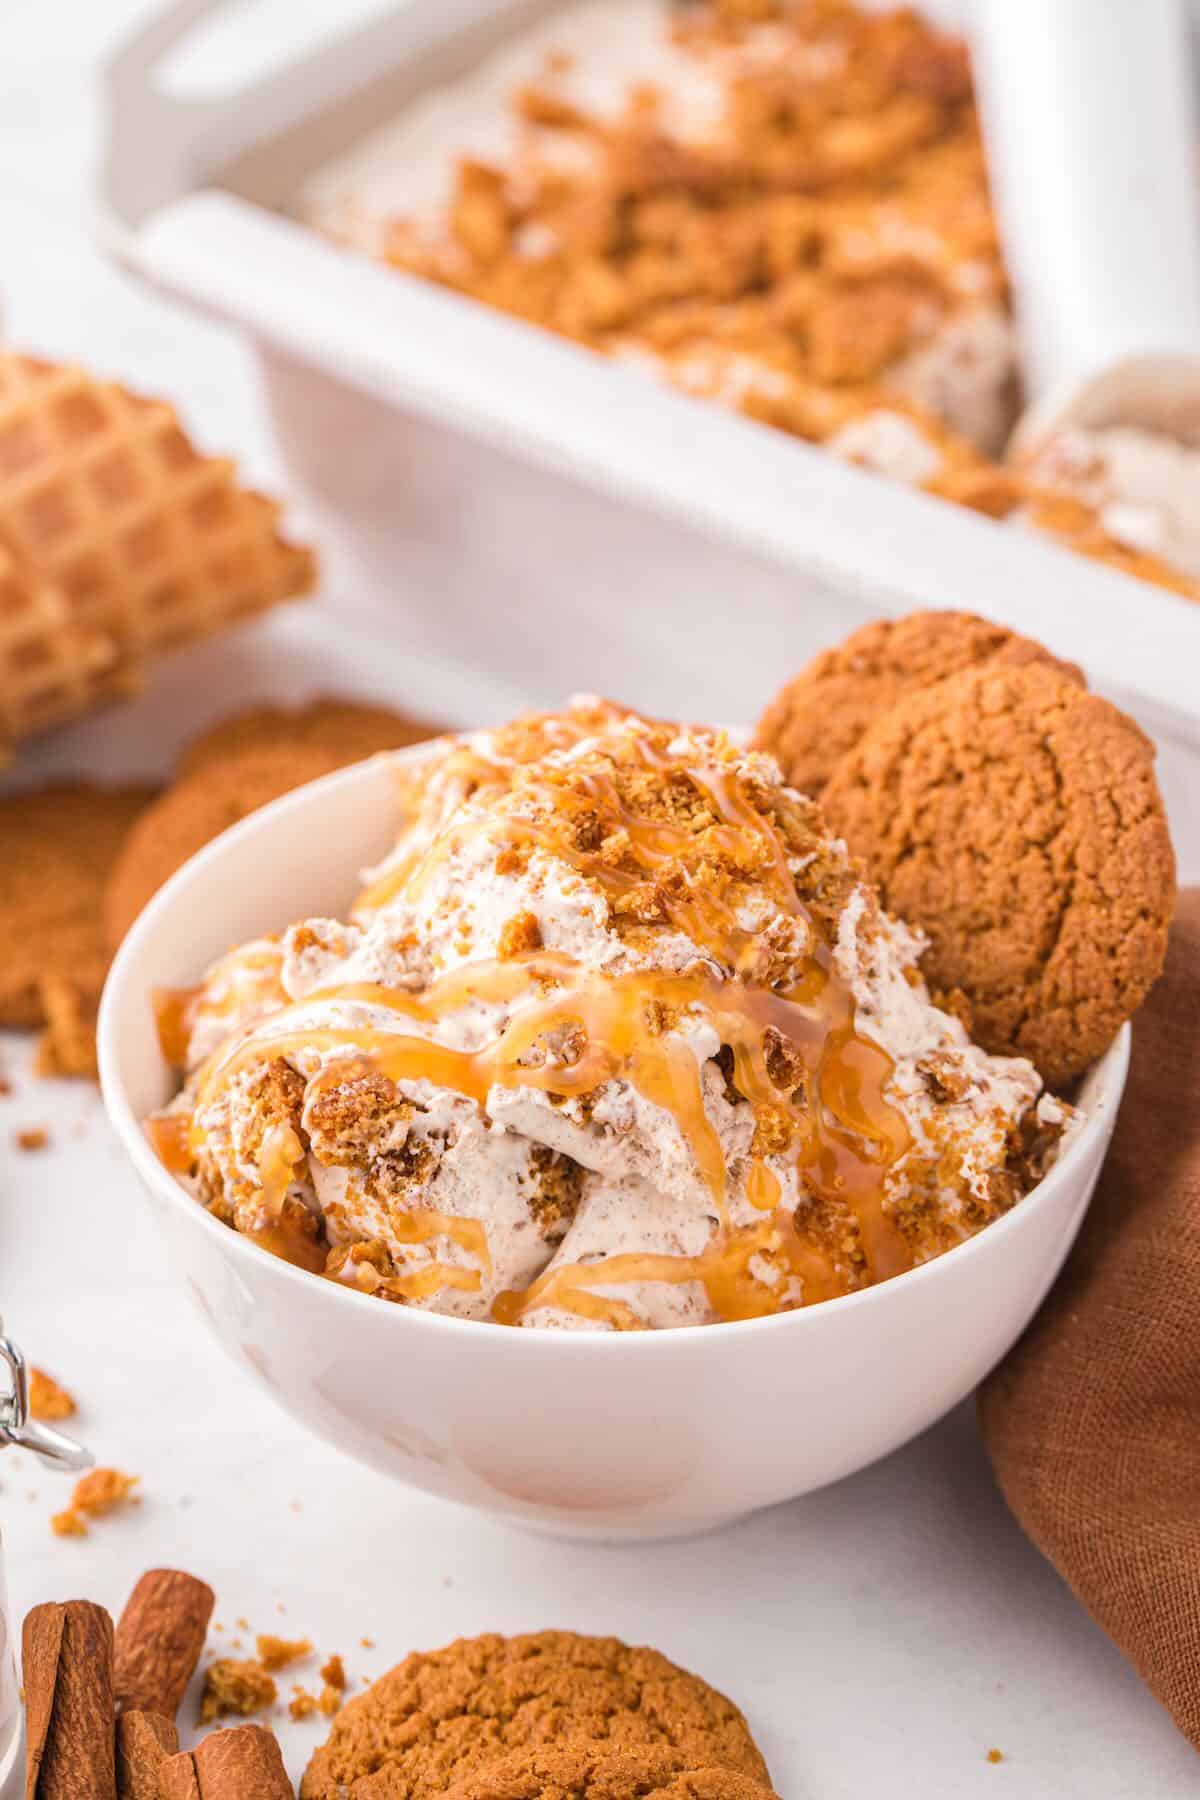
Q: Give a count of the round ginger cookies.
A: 7